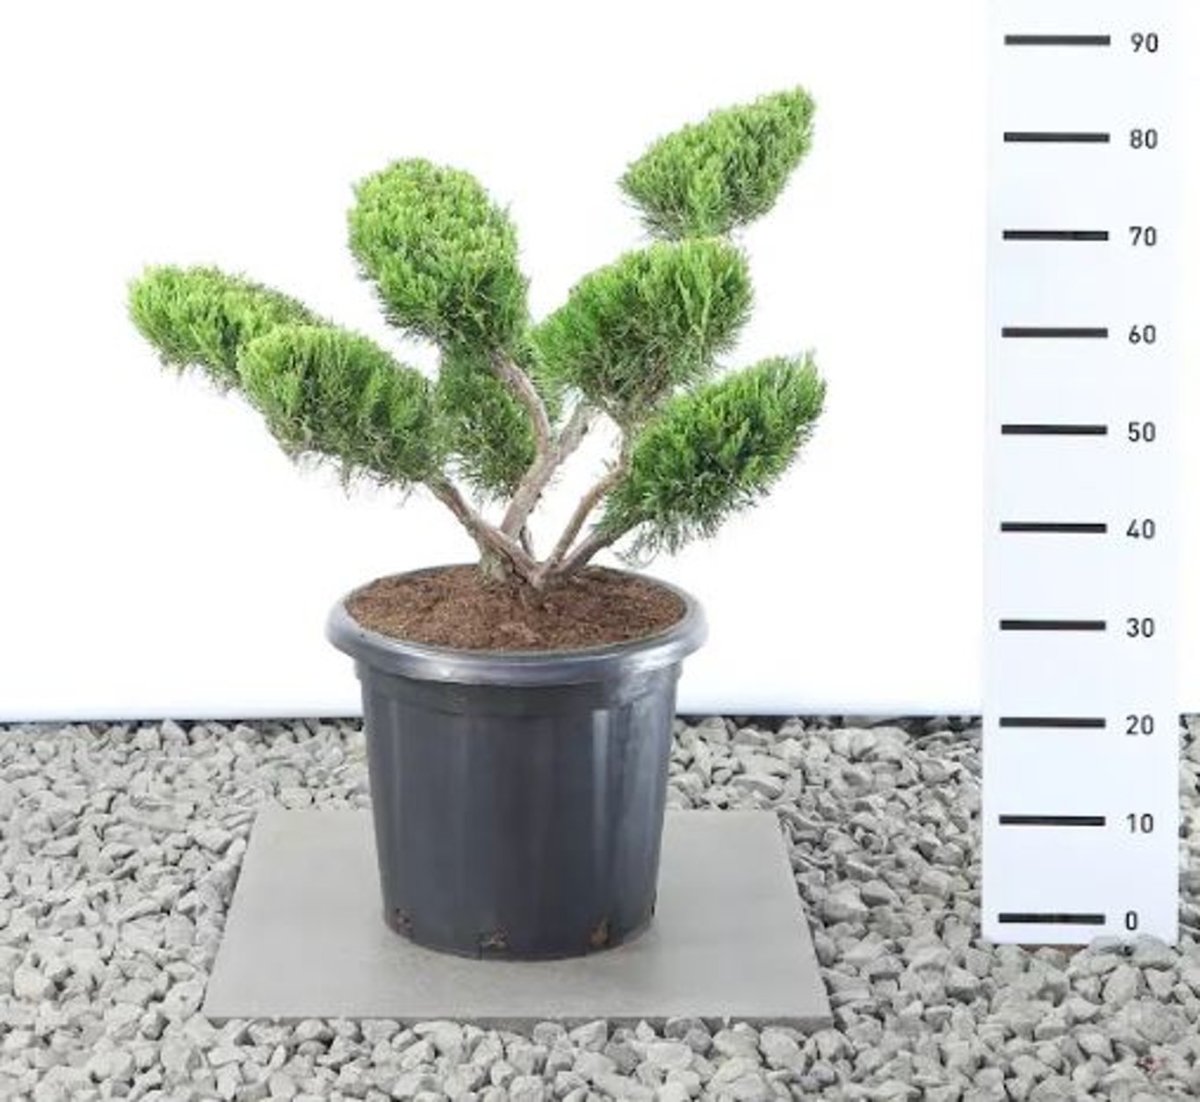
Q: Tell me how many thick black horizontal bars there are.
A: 10